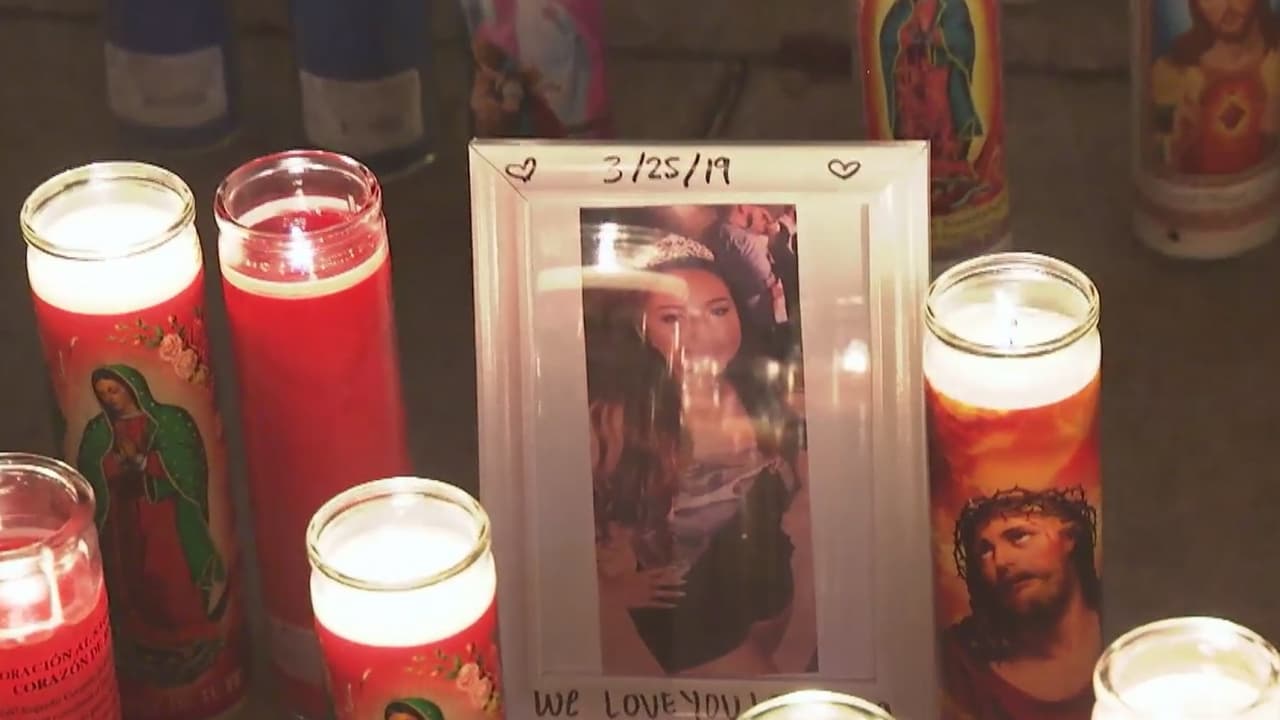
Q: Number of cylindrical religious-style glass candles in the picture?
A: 12